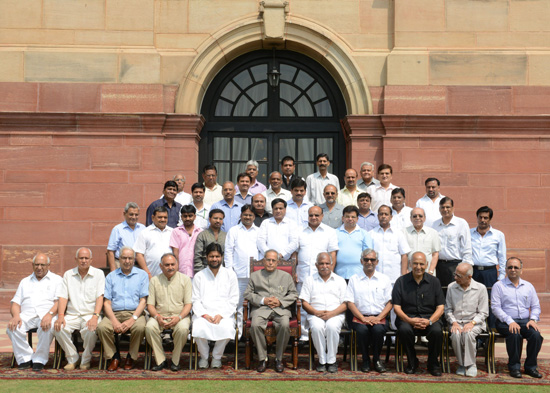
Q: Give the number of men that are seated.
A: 11